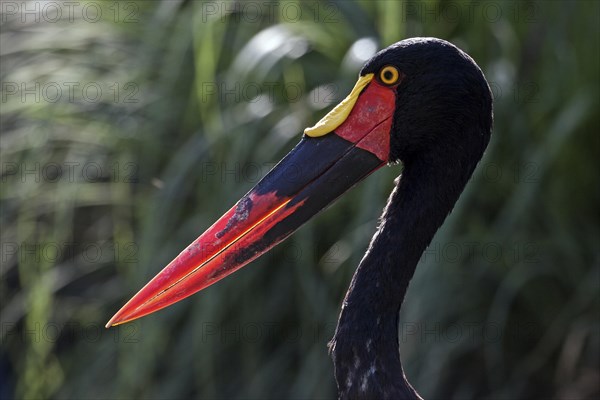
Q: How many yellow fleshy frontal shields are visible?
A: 1